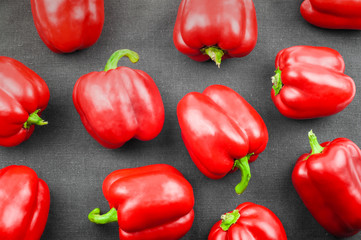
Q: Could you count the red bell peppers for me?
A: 11